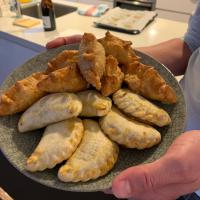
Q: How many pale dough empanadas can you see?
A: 6